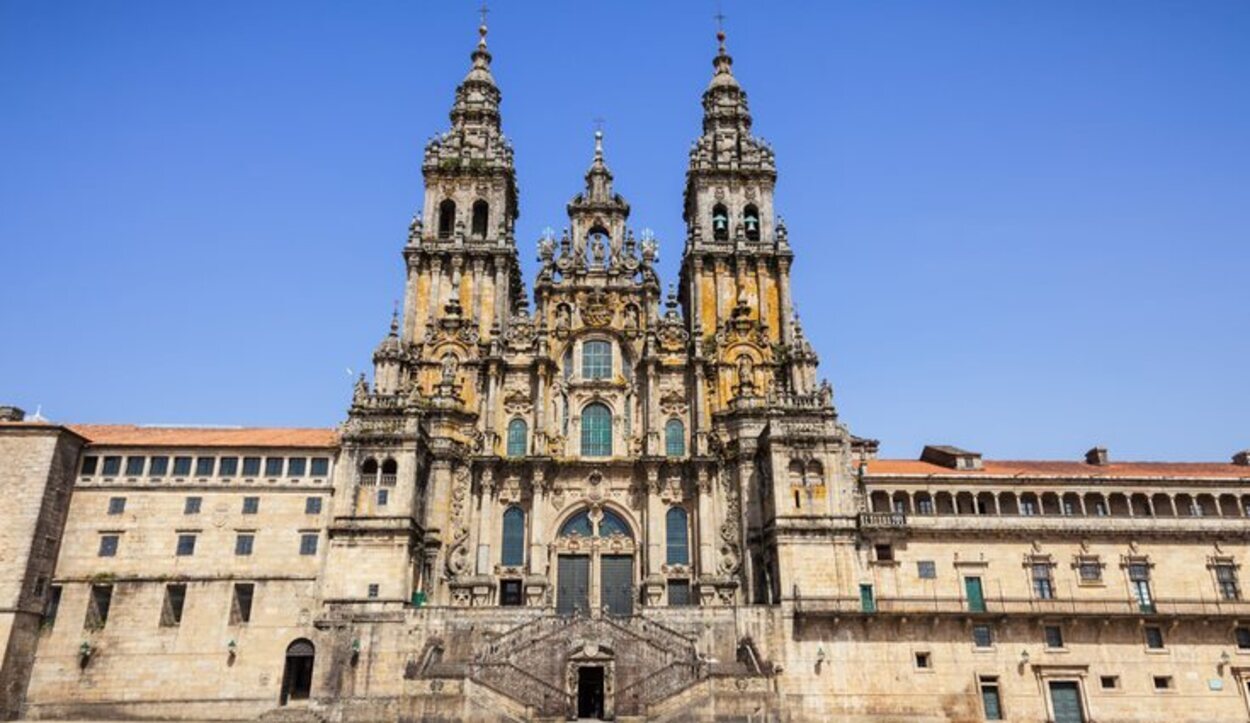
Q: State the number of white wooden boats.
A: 0